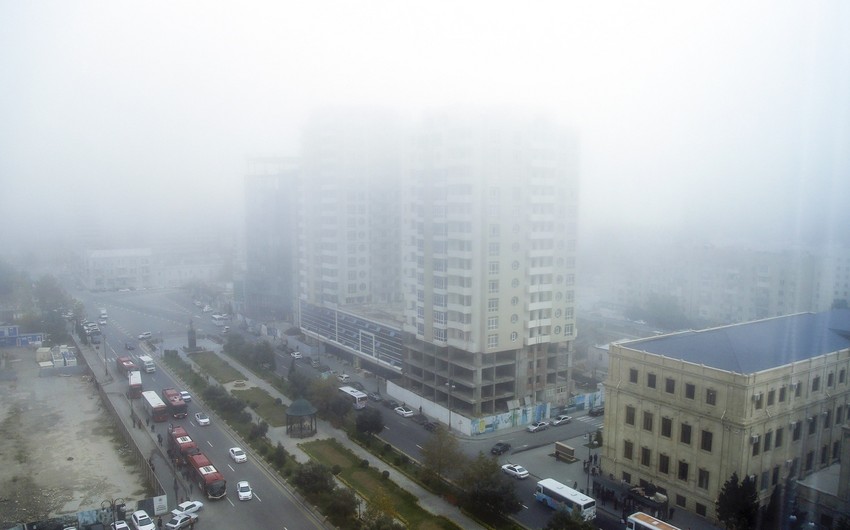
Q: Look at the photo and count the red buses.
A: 6